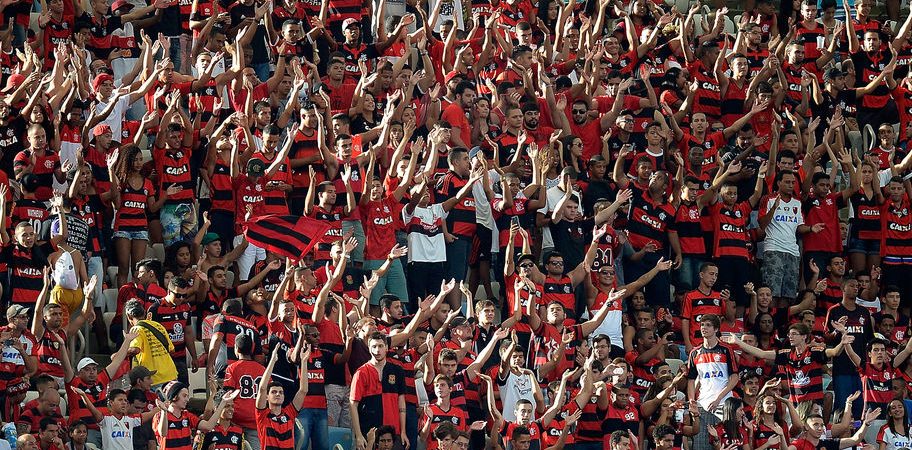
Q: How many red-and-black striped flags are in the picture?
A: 1